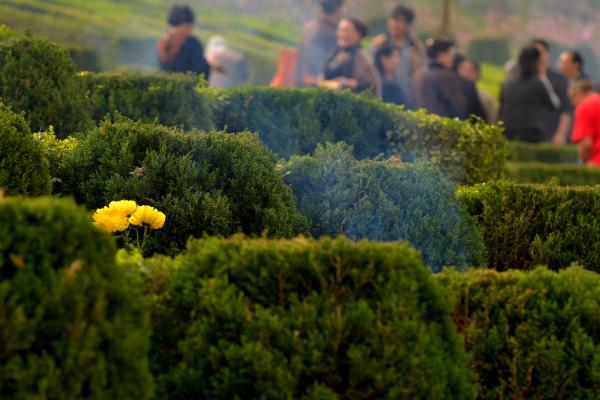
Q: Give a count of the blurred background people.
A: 12